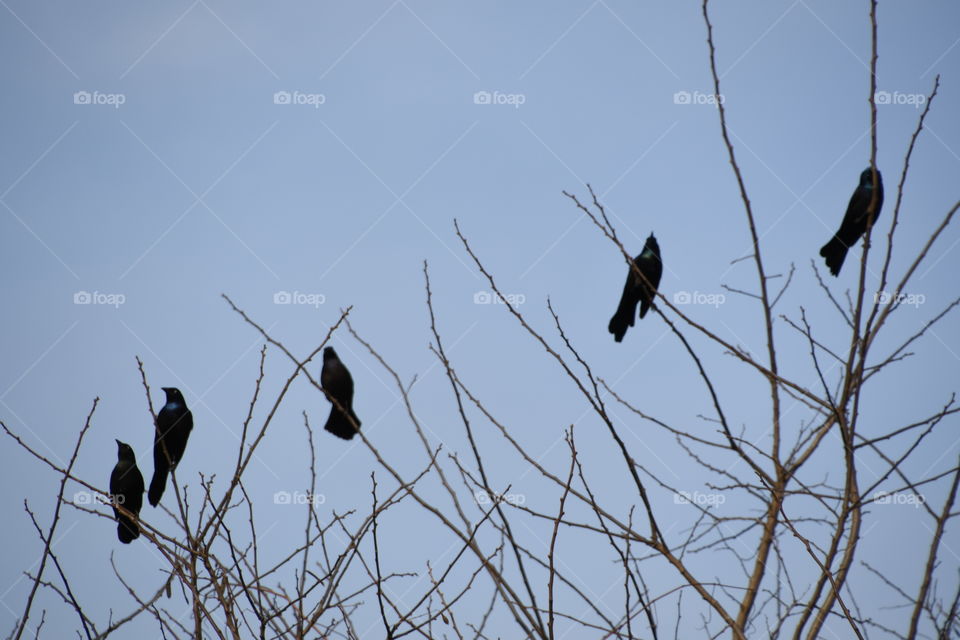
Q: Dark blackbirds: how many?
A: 5